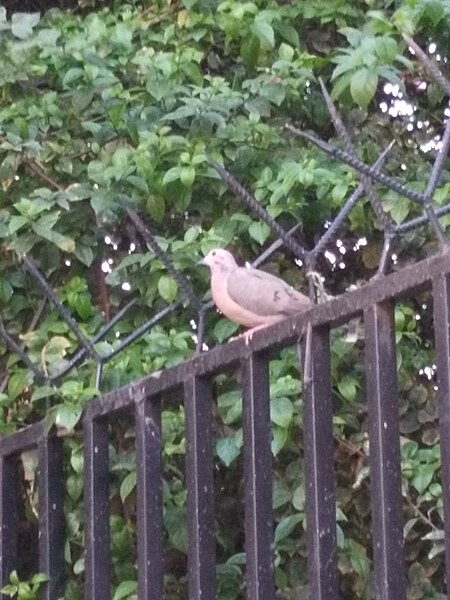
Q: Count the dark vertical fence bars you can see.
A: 9